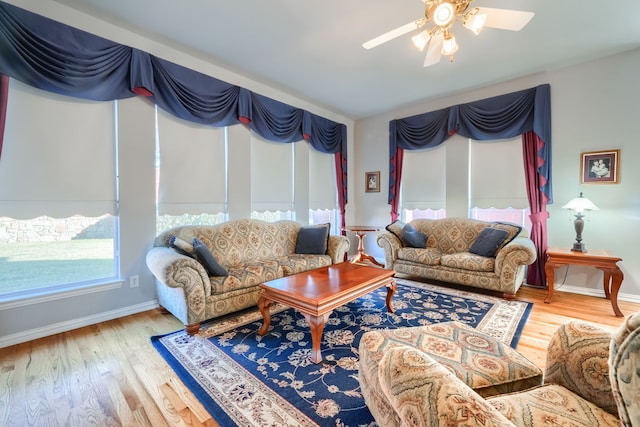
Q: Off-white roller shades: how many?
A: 6